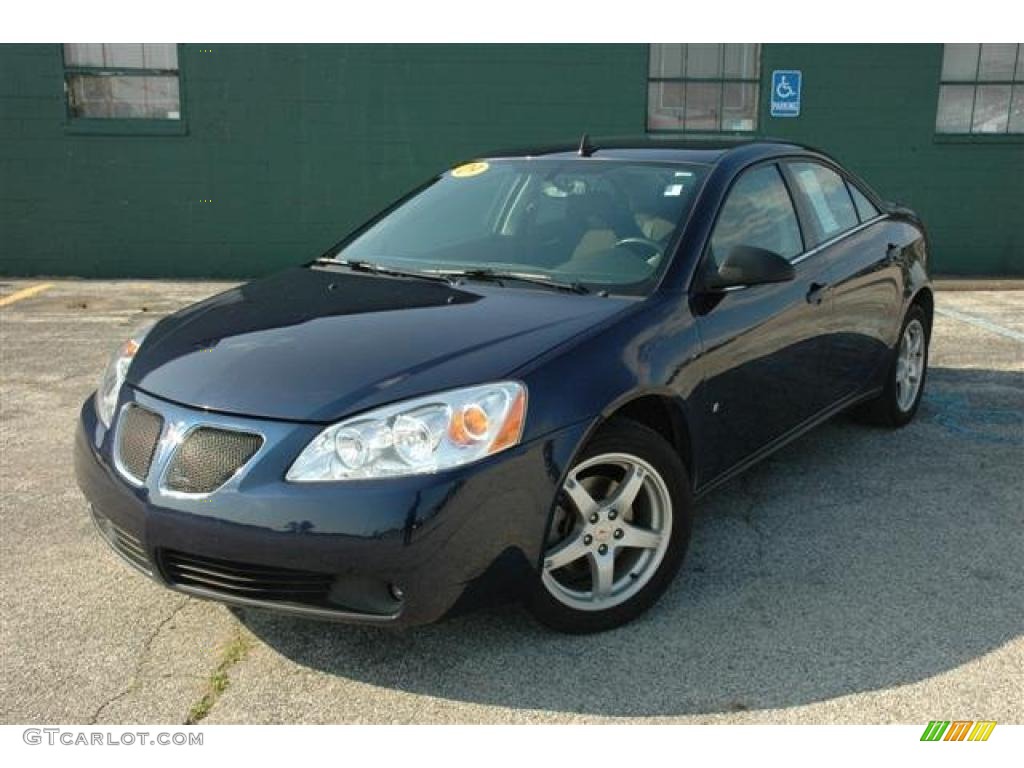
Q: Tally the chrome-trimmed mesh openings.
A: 2